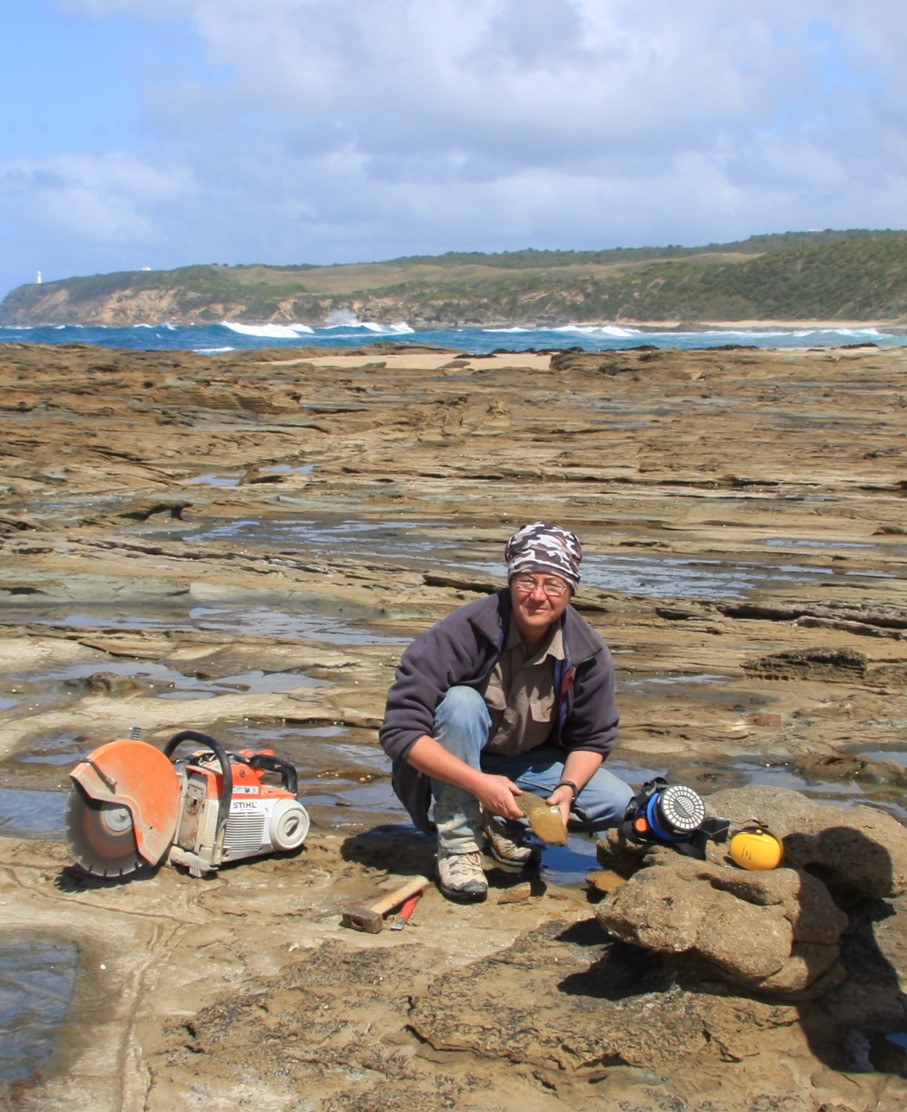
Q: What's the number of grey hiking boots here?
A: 2